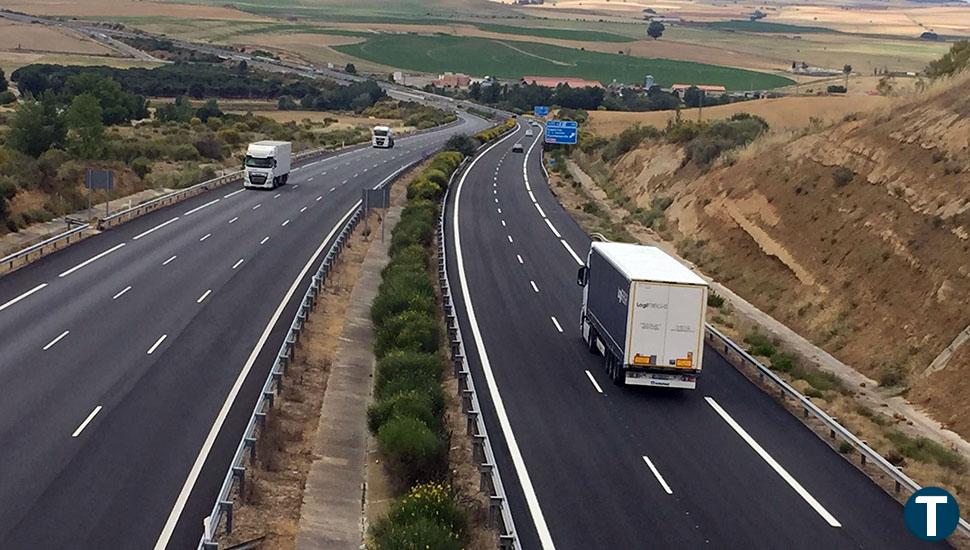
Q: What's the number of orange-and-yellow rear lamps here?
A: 2